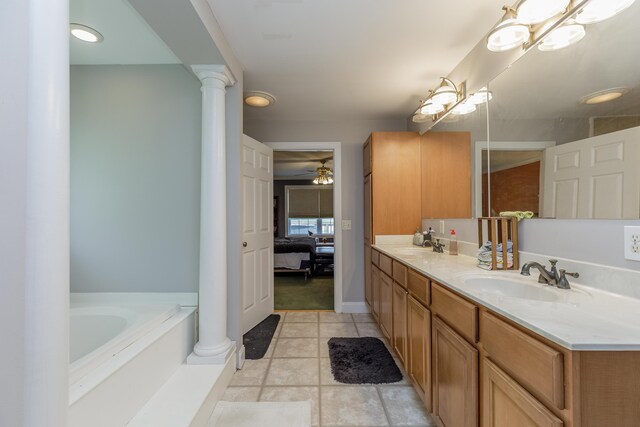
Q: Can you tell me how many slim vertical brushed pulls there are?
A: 0